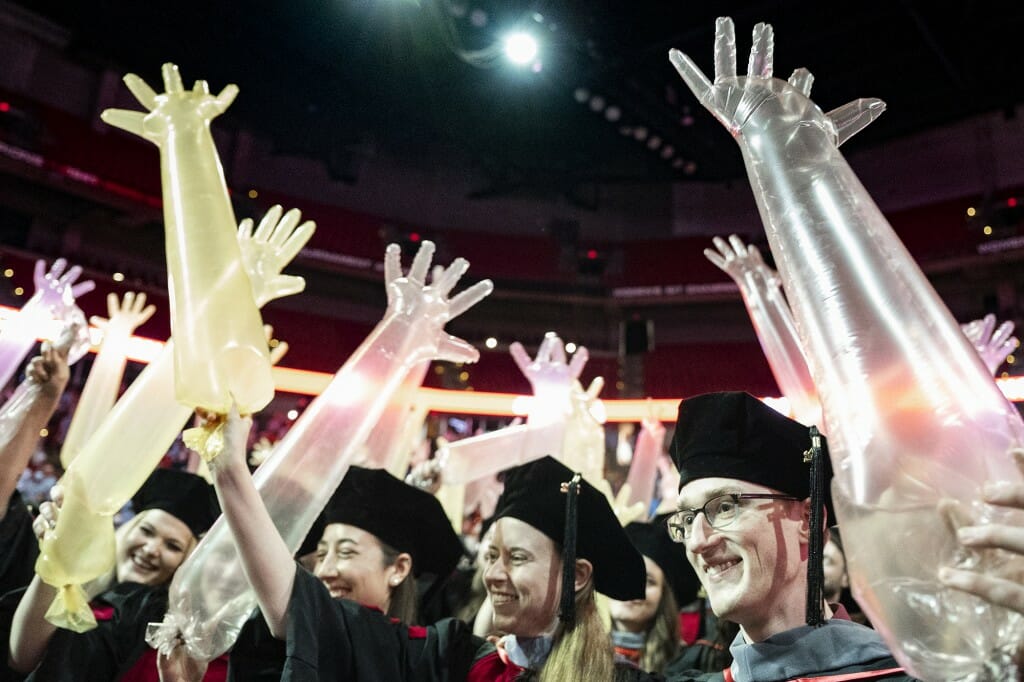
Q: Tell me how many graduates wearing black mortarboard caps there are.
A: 5